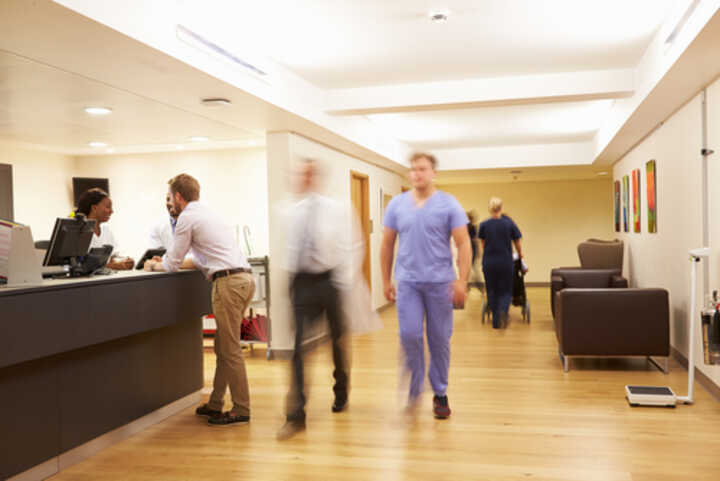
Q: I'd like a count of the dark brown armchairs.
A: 2